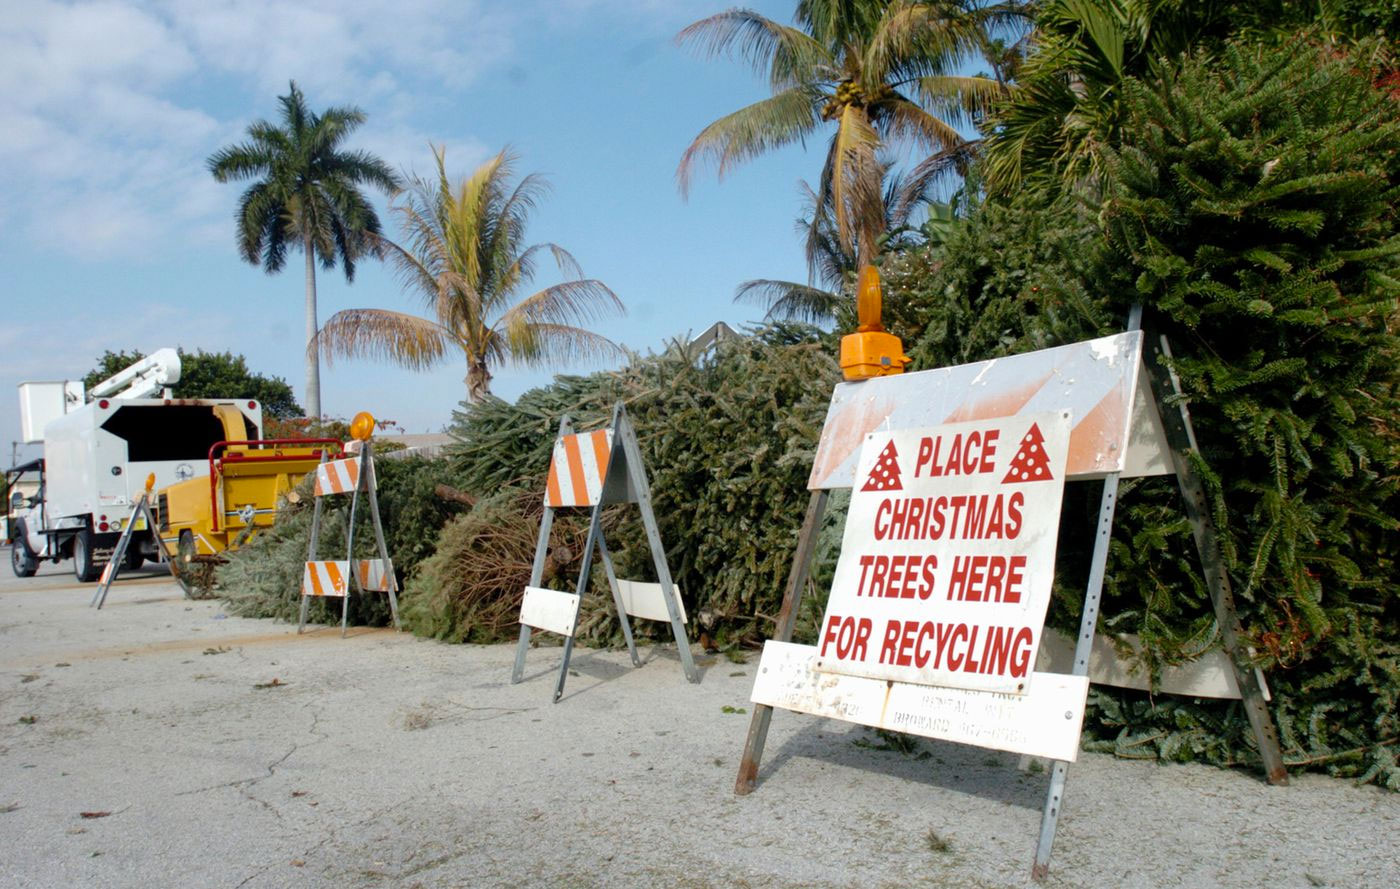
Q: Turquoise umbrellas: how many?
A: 0